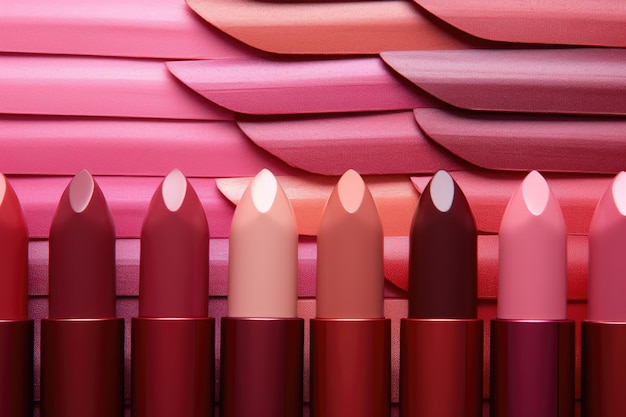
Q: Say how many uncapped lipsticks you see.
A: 8